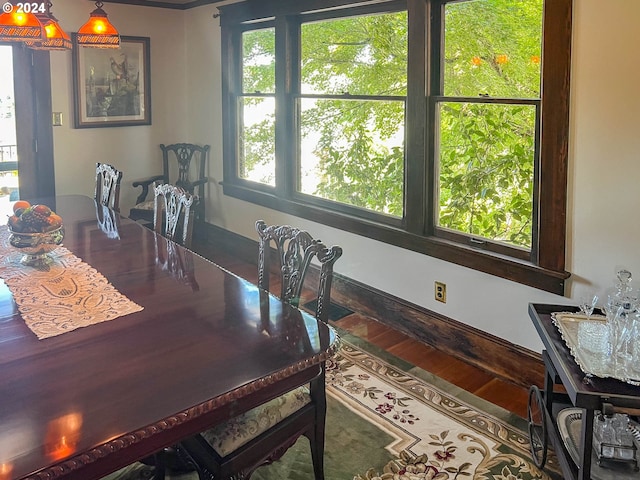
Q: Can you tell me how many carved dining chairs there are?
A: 4